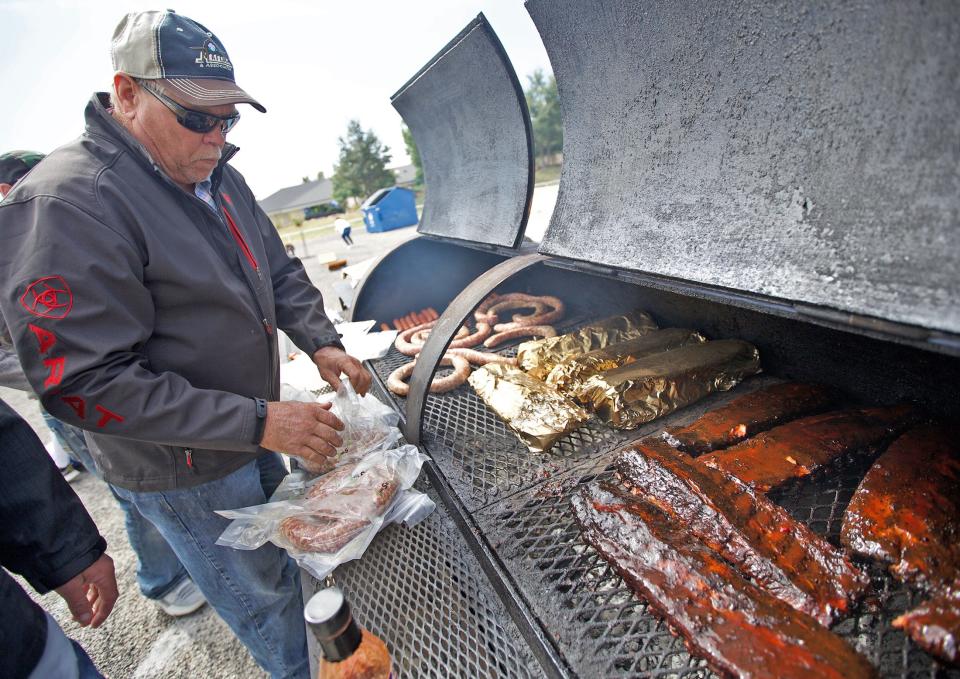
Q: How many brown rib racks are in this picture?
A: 6